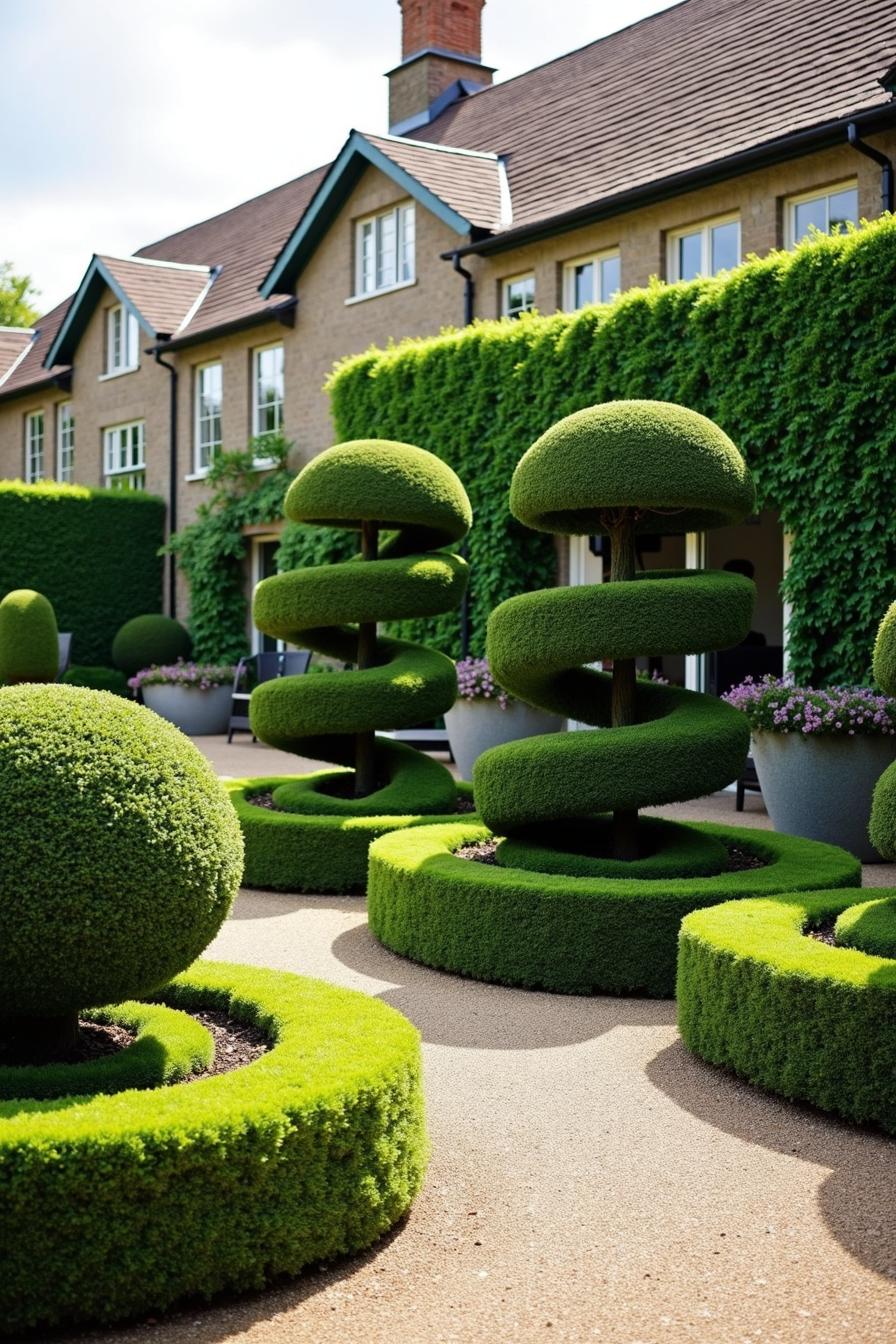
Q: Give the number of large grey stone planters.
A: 3